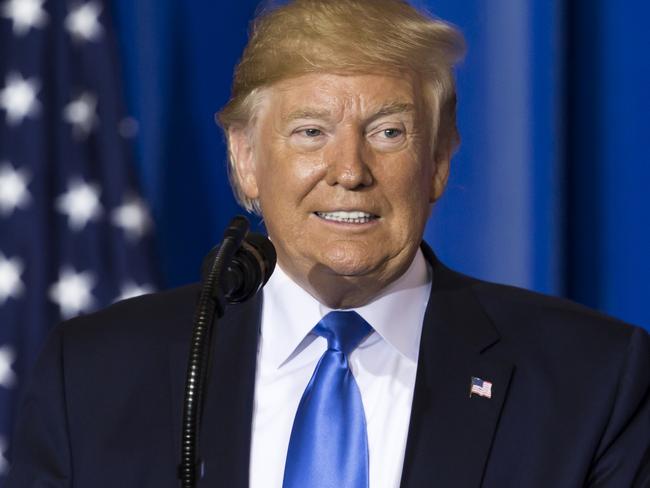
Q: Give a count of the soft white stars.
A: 12